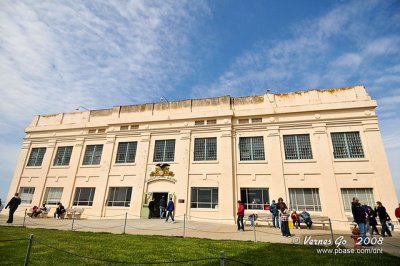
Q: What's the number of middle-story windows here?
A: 9